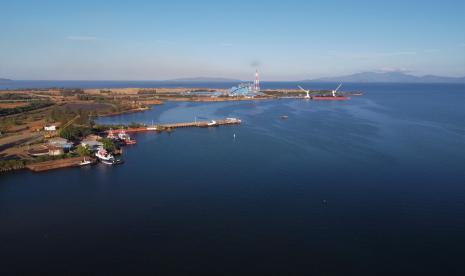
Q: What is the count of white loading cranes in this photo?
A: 2